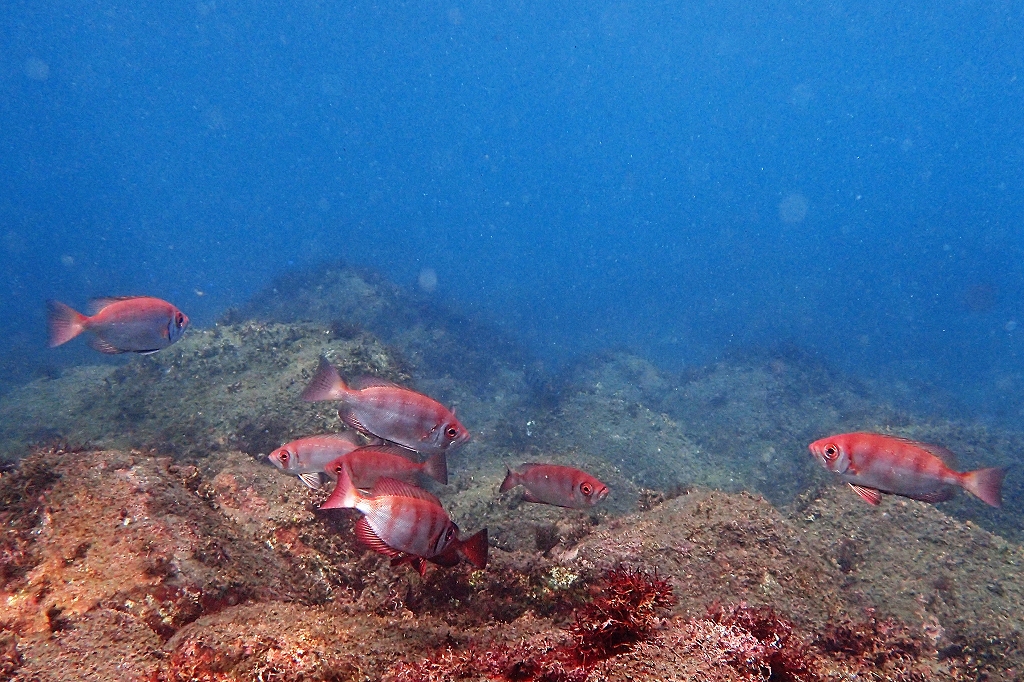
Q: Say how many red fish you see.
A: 8